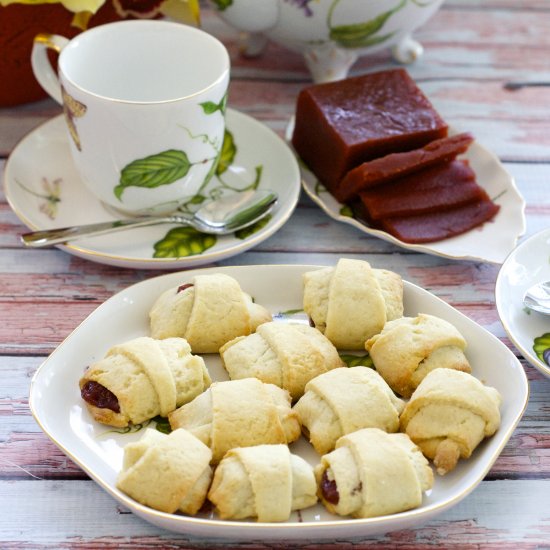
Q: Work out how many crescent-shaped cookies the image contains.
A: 11